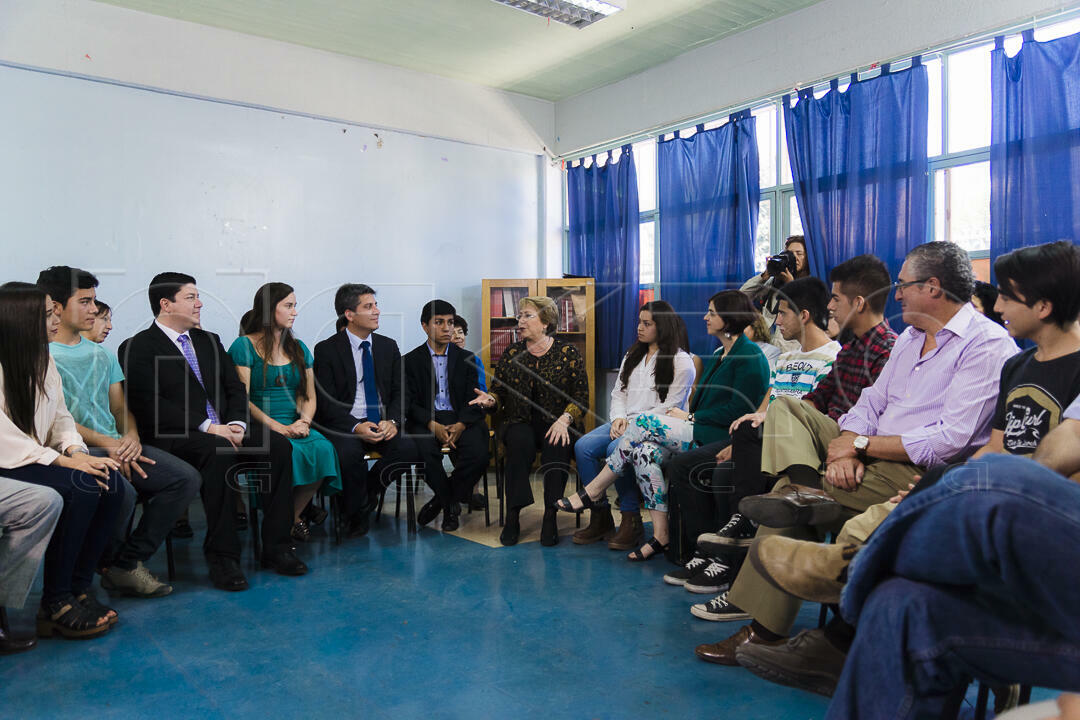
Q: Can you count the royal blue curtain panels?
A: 4